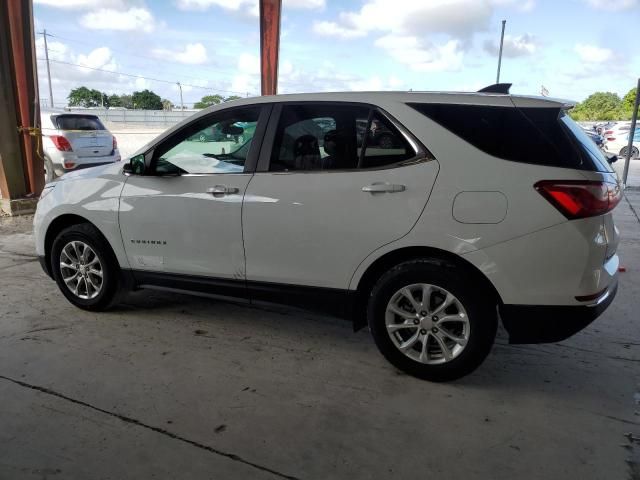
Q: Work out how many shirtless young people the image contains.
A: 0